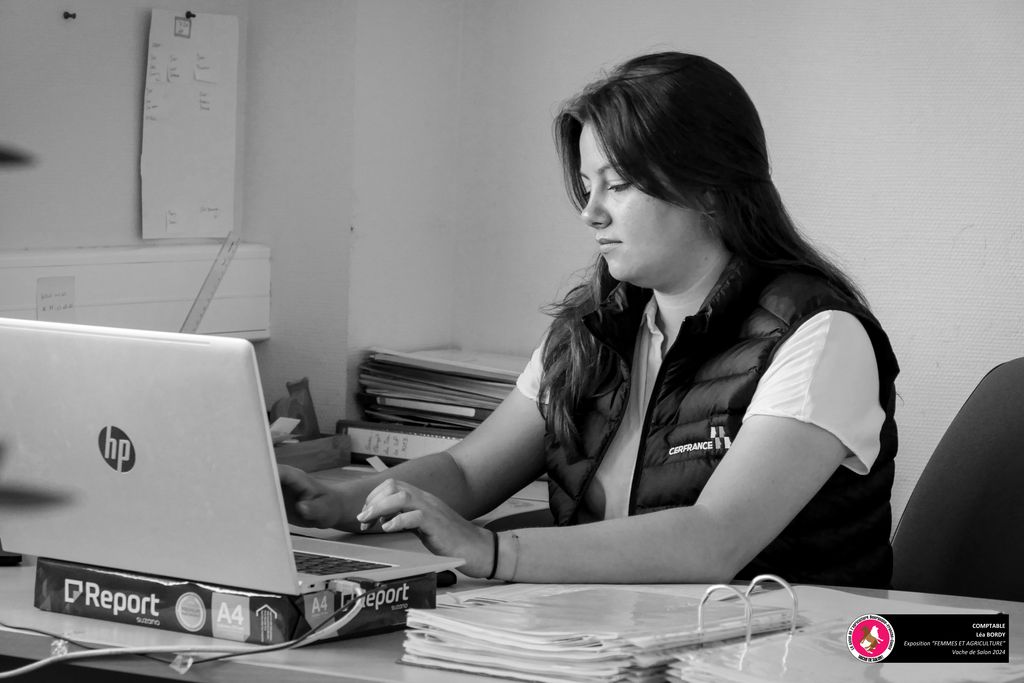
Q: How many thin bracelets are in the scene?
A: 2